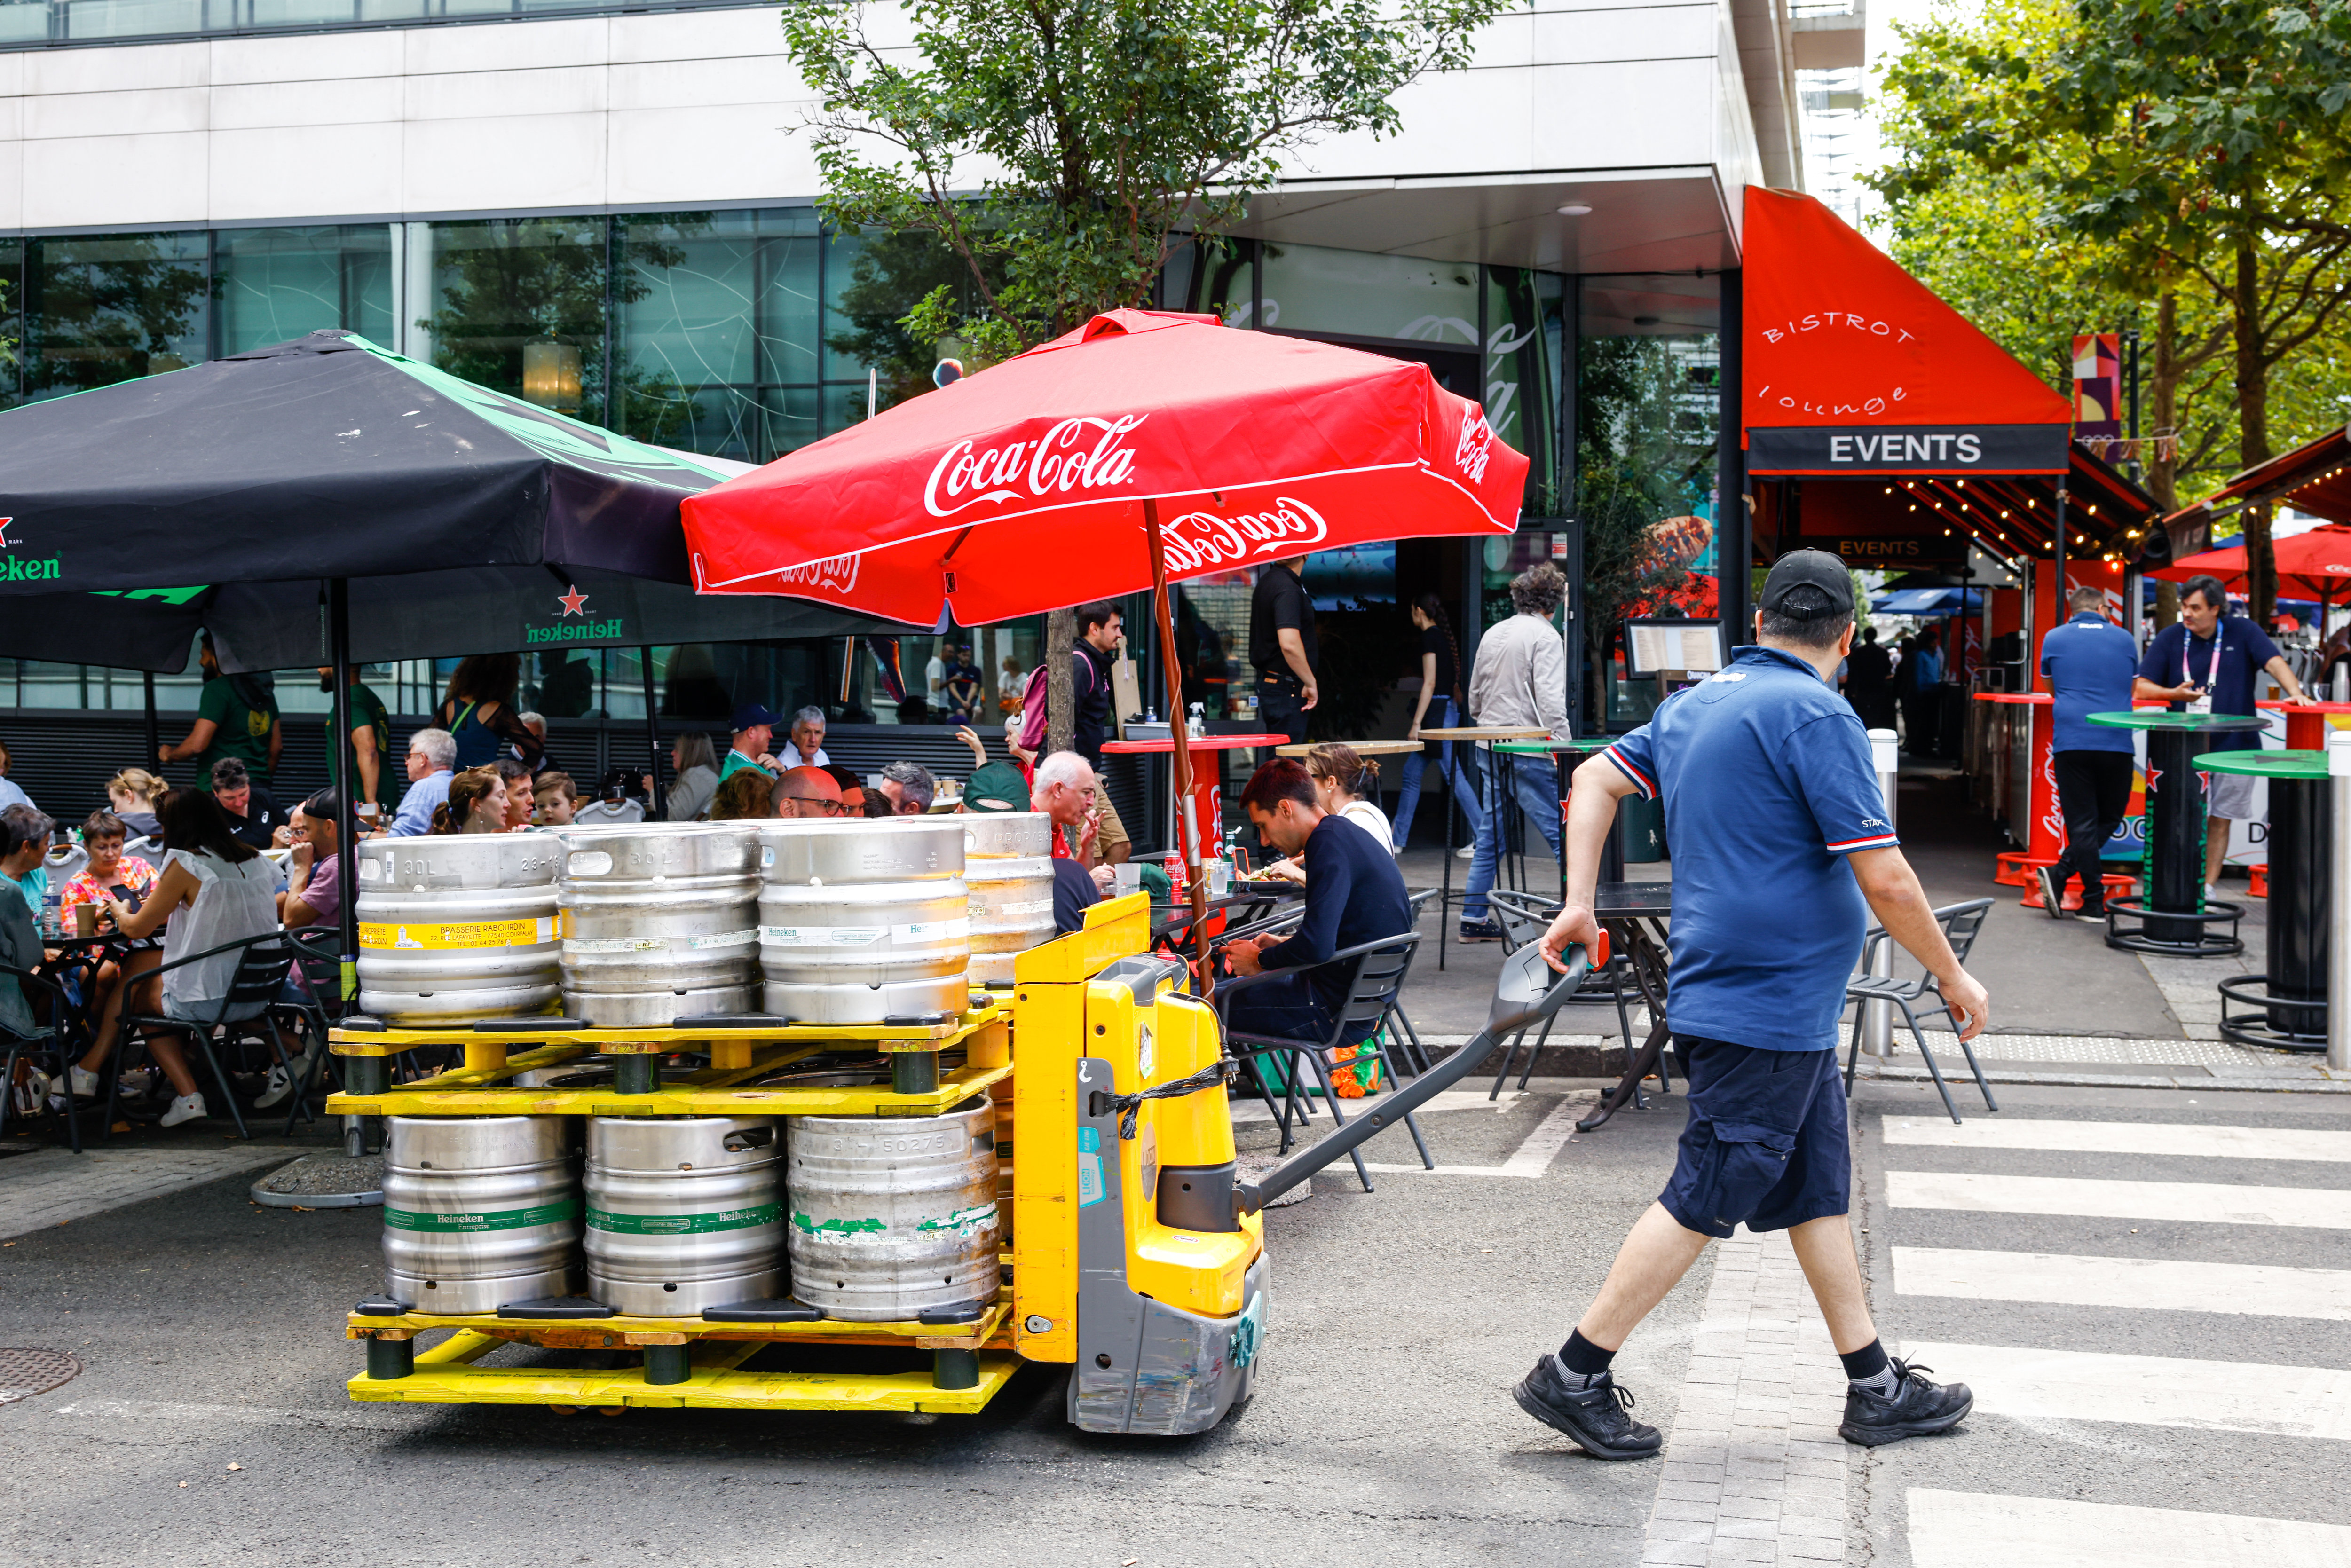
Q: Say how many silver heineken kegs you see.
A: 3